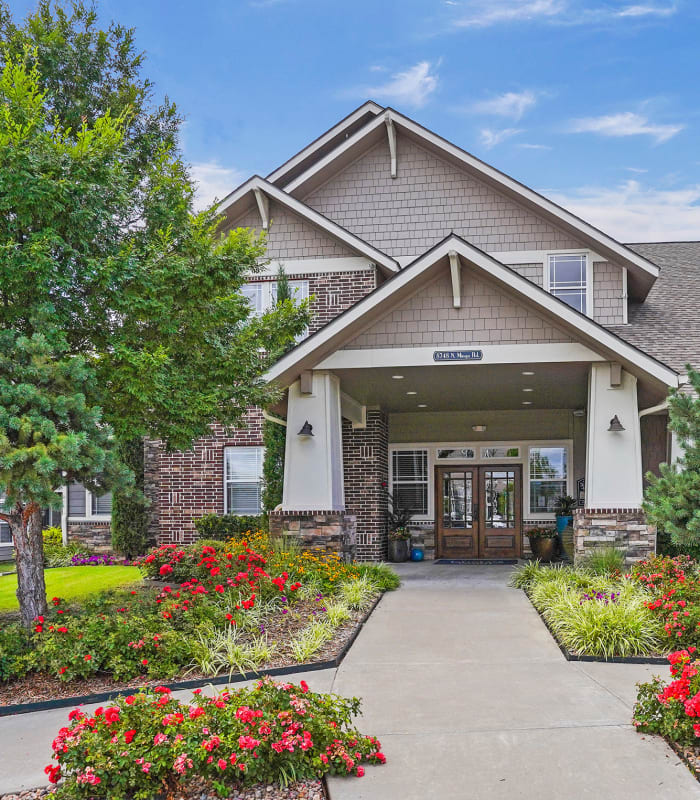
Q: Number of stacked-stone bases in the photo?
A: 2